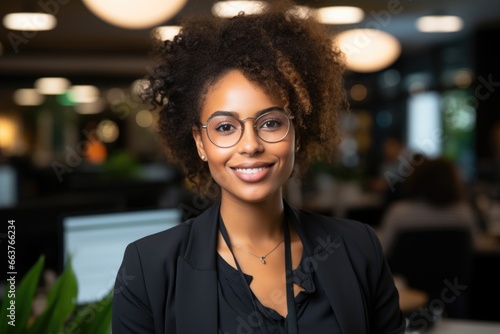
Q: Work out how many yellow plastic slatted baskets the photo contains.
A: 0